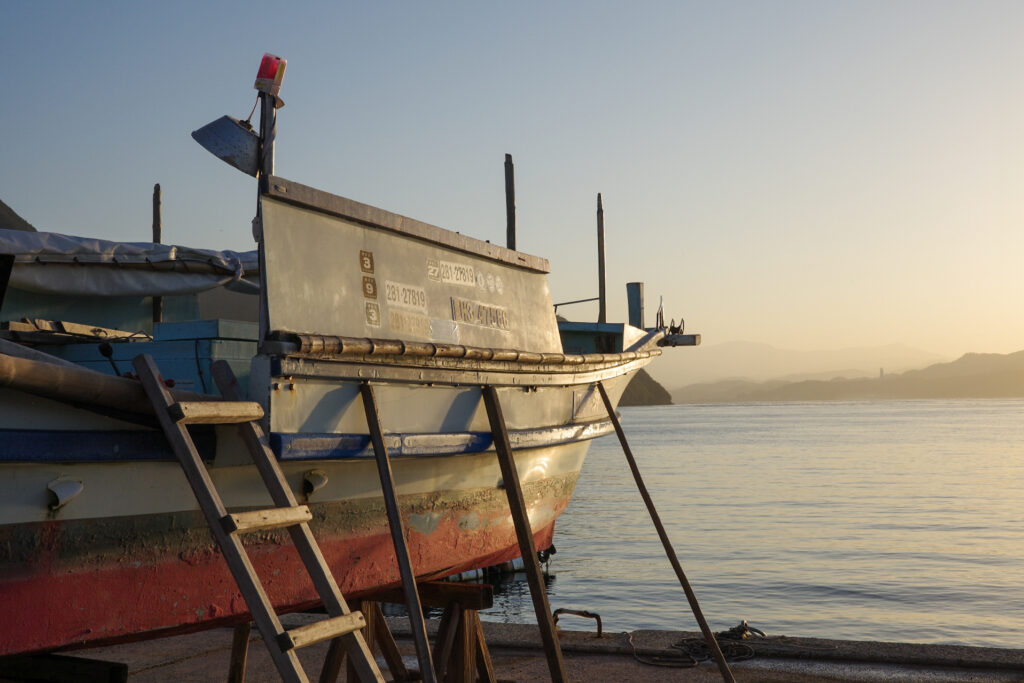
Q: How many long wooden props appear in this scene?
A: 3